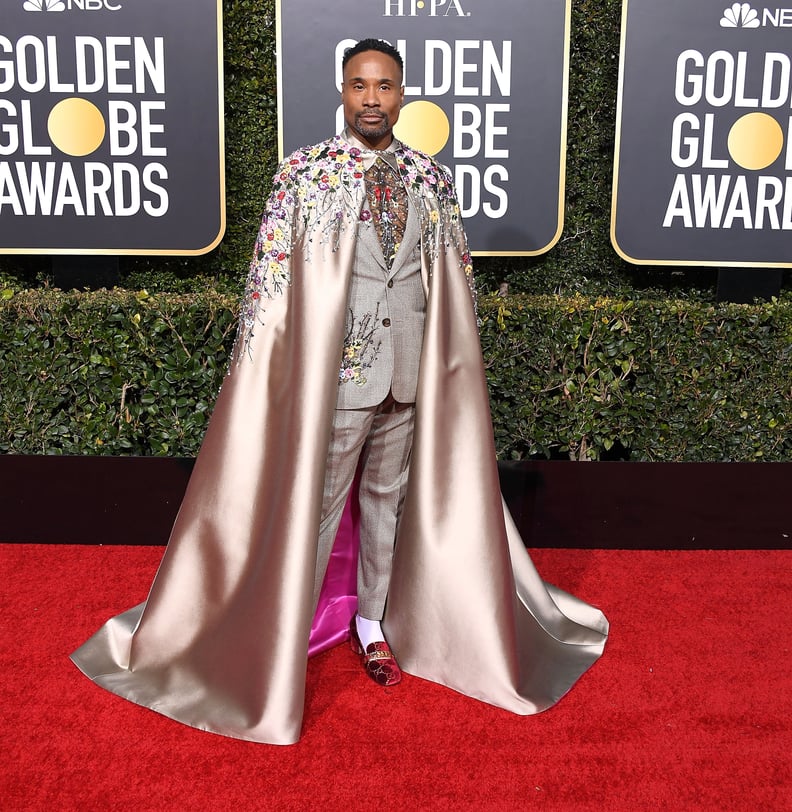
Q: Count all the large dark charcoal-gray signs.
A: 3